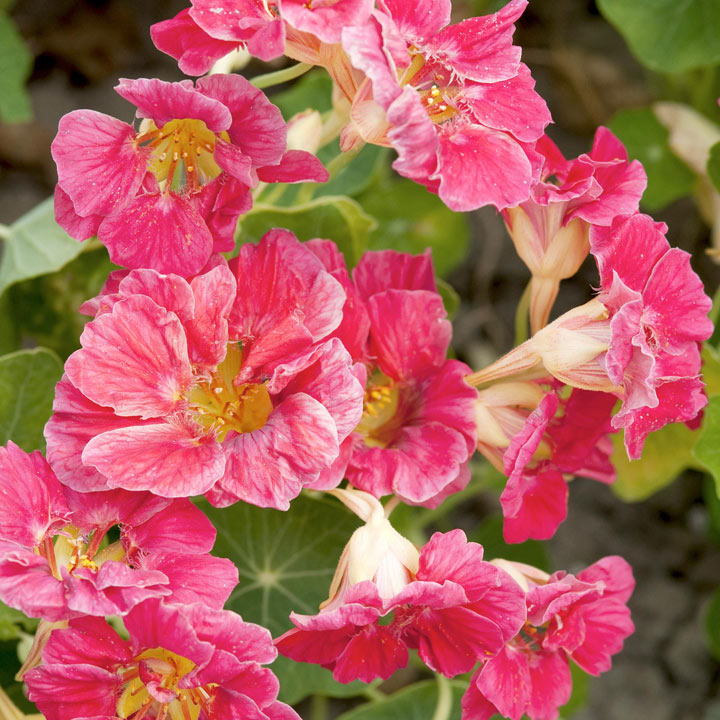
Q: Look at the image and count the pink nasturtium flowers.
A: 12